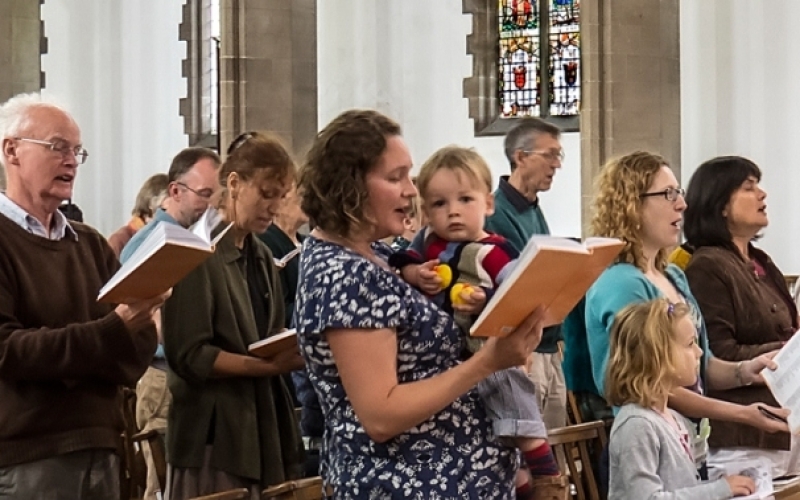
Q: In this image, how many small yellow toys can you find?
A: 2